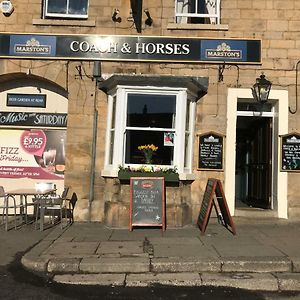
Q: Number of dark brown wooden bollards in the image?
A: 0